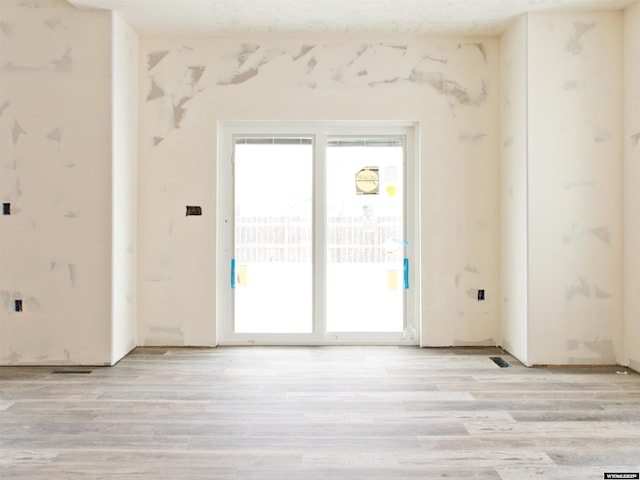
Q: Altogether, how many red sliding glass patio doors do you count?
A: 0